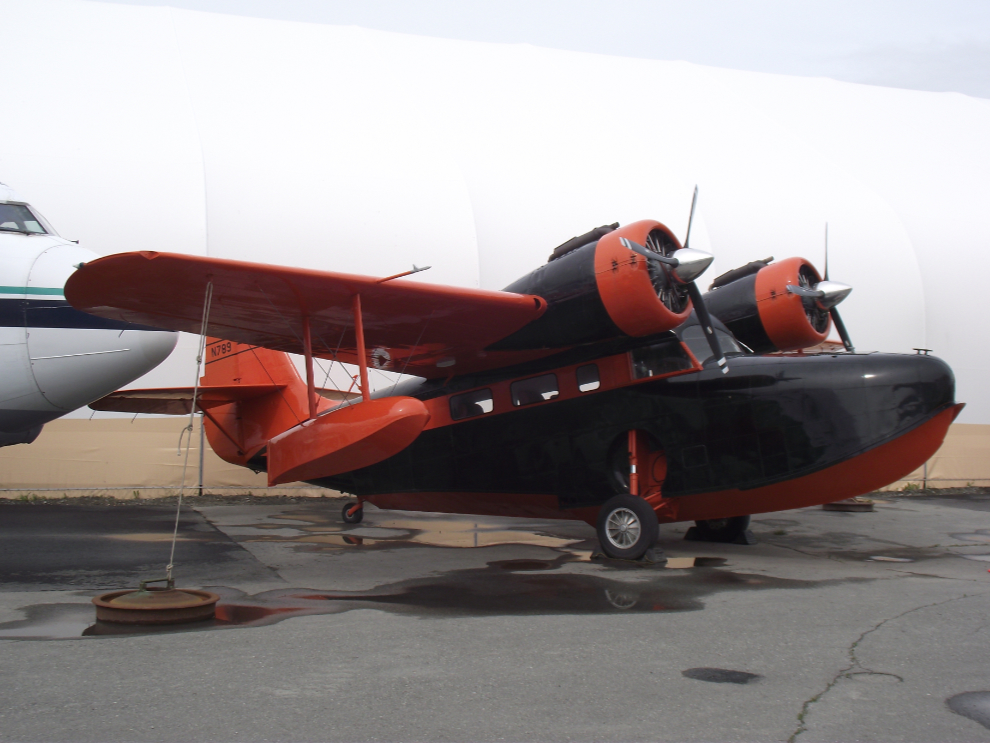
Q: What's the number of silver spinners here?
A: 2